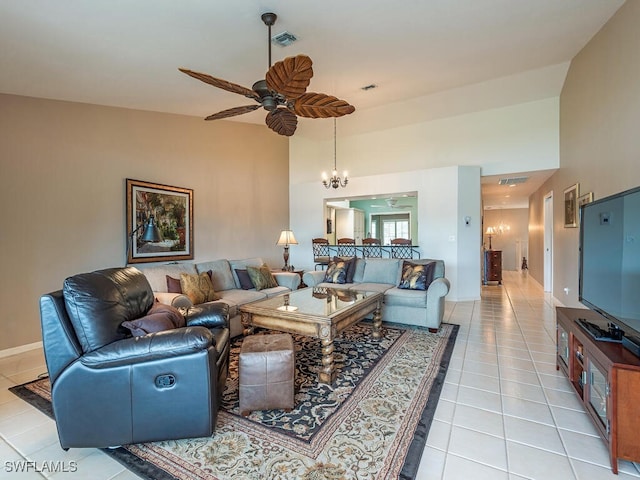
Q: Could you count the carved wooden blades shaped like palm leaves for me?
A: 5